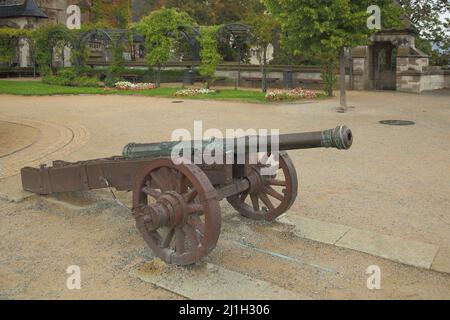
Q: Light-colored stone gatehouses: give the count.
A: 1